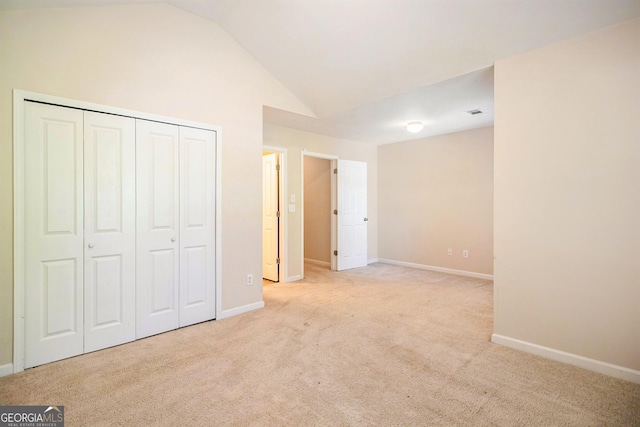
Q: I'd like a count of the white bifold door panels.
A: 4